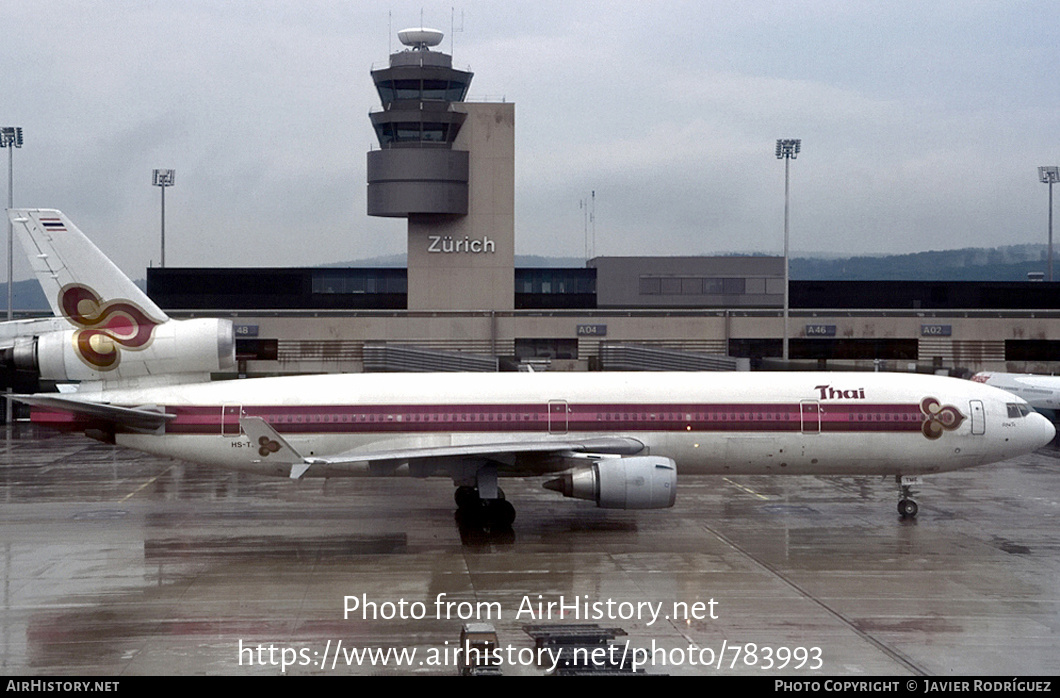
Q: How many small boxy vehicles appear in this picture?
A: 1